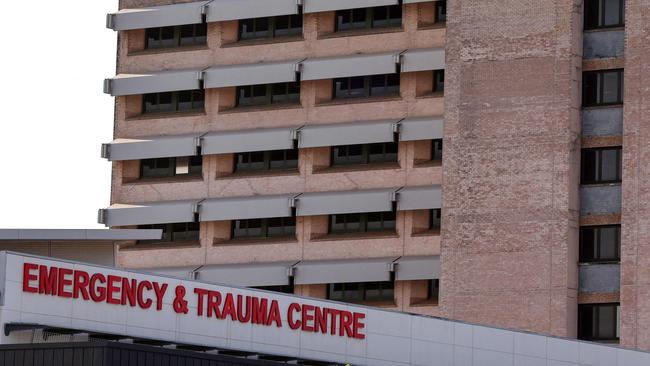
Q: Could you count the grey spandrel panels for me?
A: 4